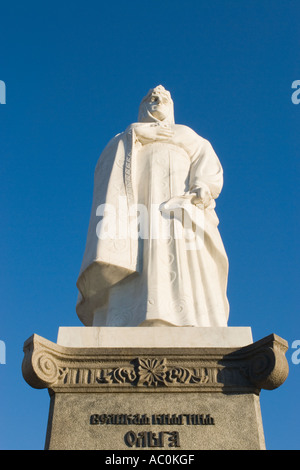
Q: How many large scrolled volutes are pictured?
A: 2